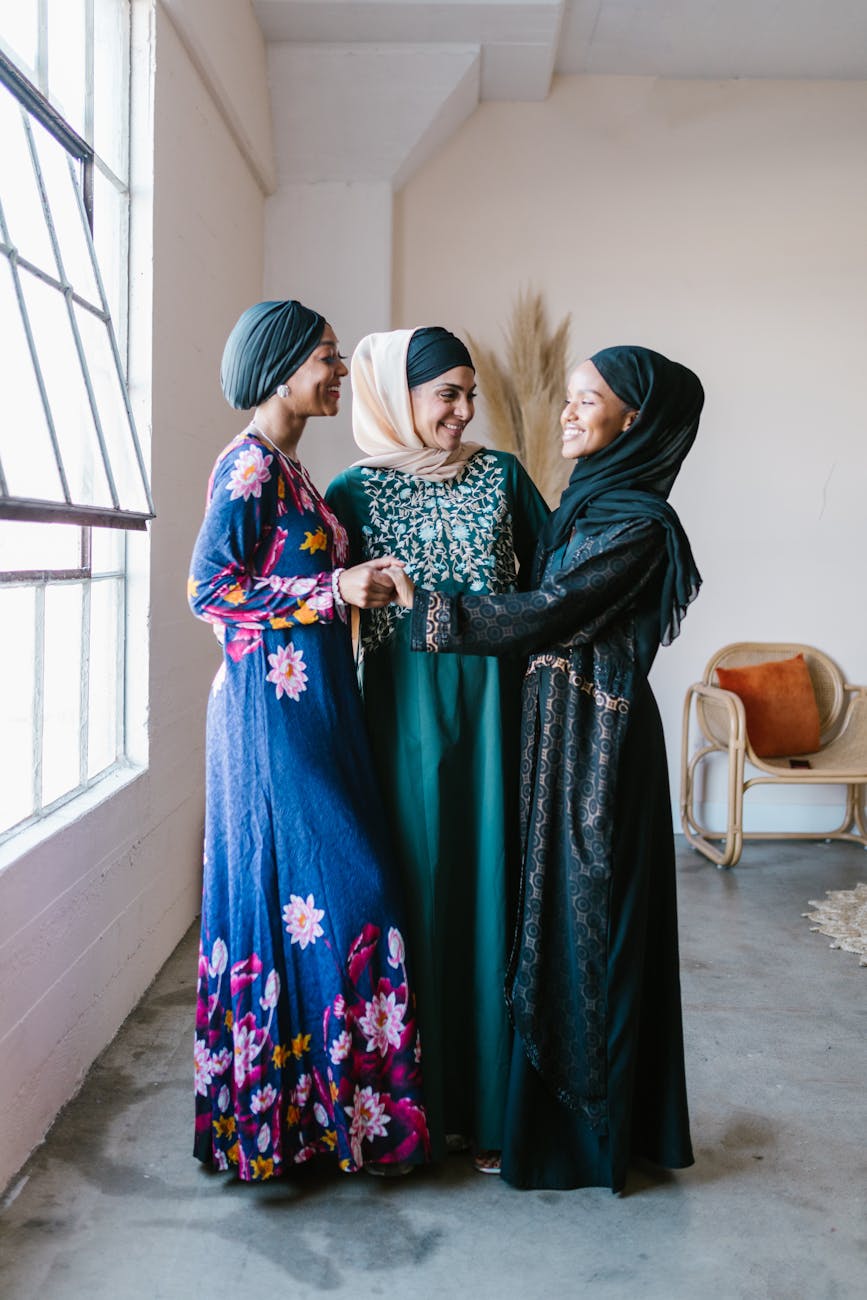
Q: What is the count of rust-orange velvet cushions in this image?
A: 1